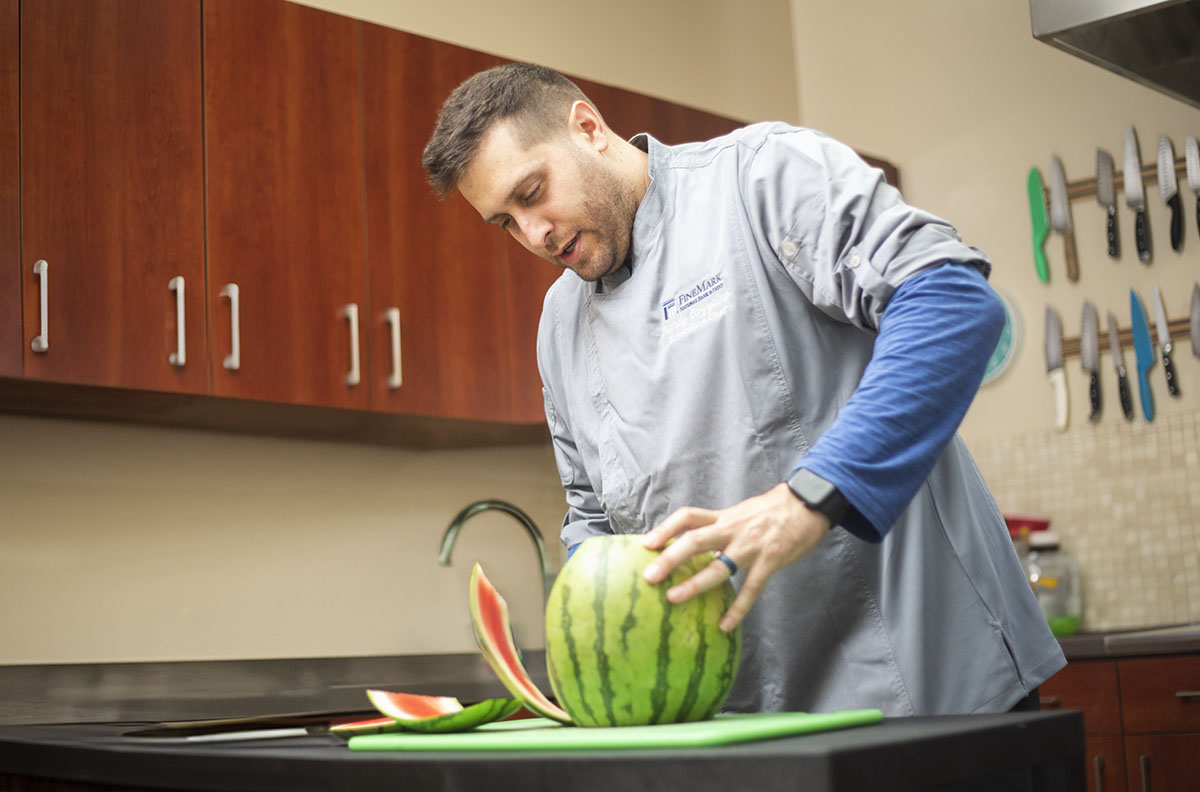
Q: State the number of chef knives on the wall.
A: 12